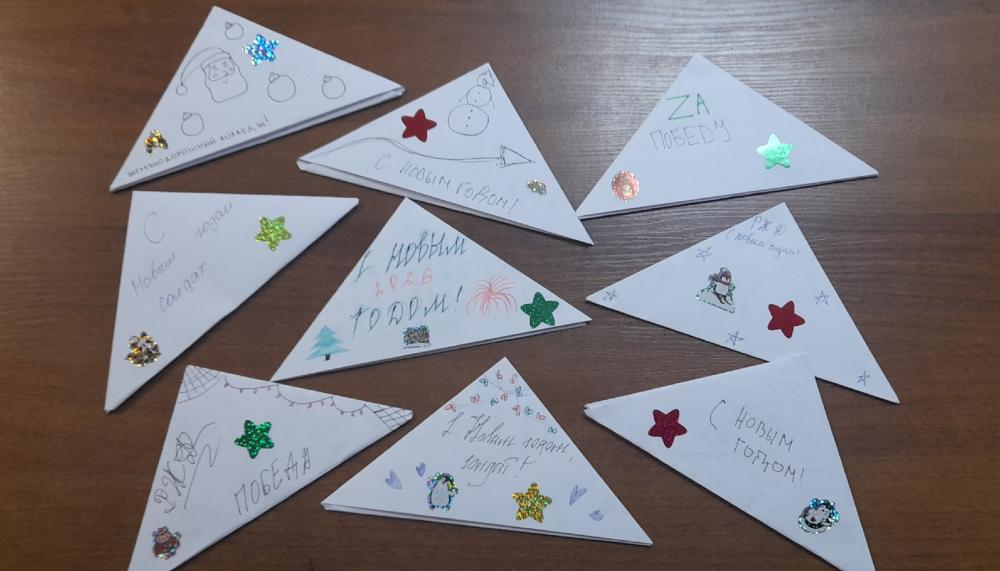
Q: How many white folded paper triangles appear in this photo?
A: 9